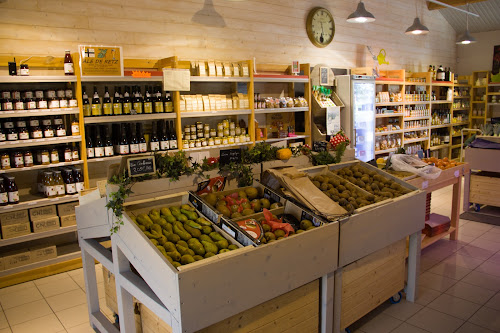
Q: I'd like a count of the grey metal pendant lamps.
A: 3